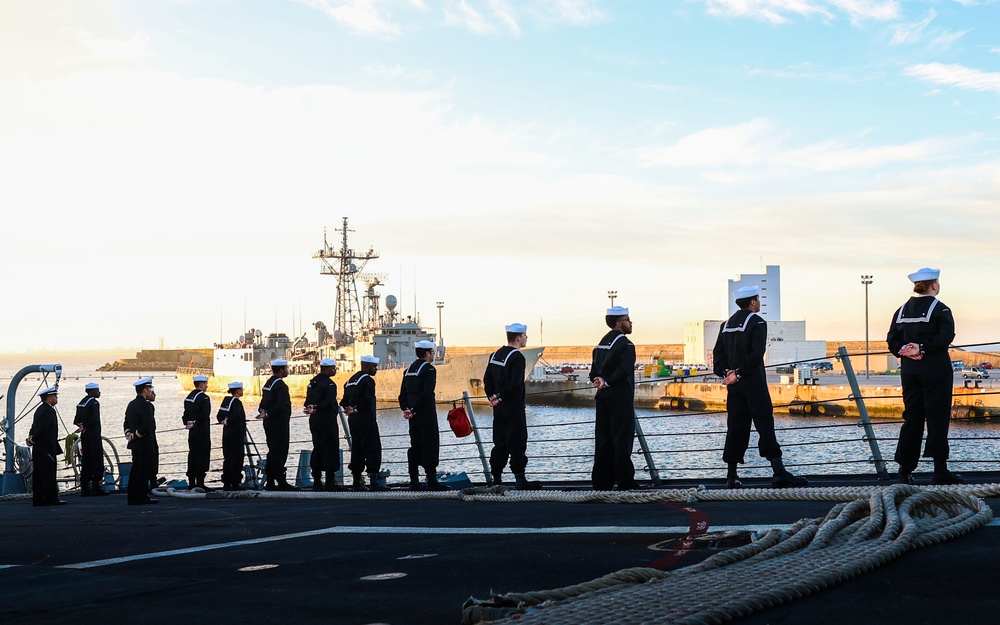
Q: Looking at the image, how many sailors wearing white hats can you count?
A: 14